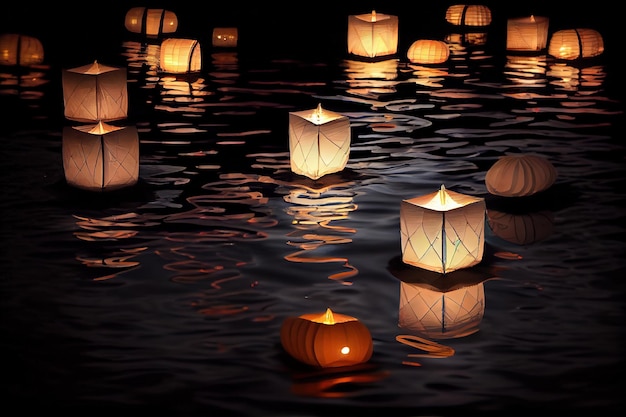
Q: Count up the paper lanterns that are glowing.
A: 14